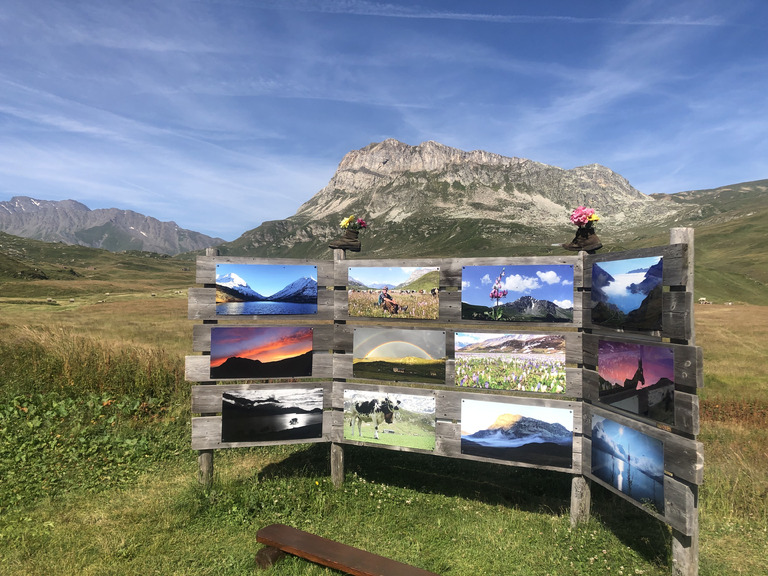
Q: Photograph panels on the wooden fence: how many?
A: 12